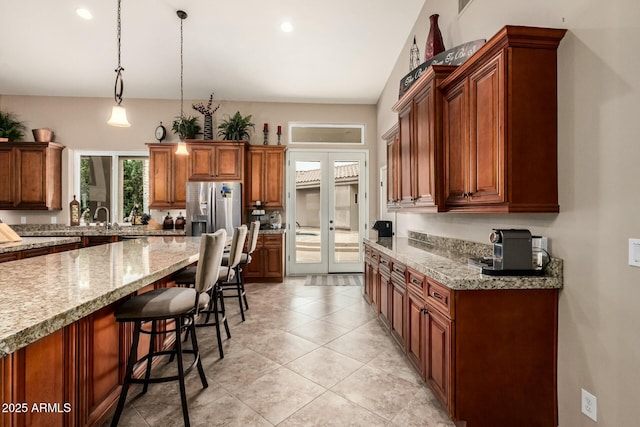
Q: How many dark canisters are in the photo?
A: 2